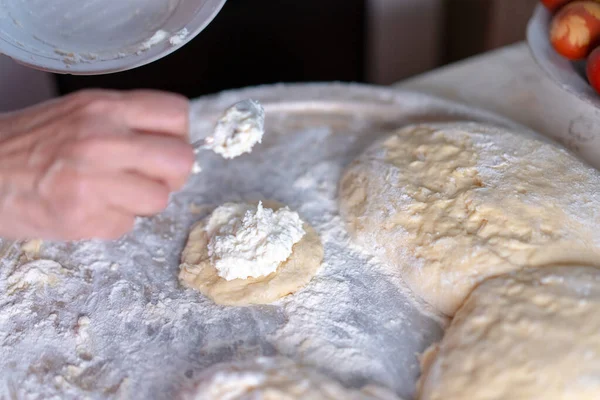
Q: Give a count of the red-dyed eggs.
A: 3